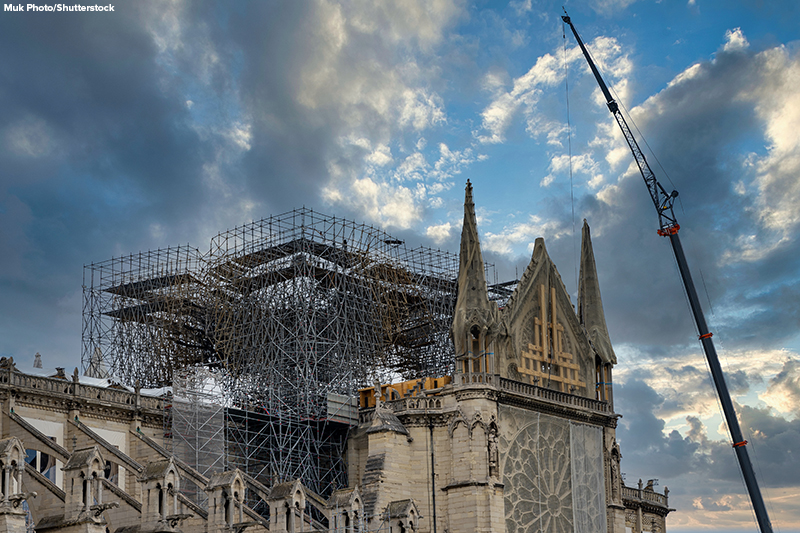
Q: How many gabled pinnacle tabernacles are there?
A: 7